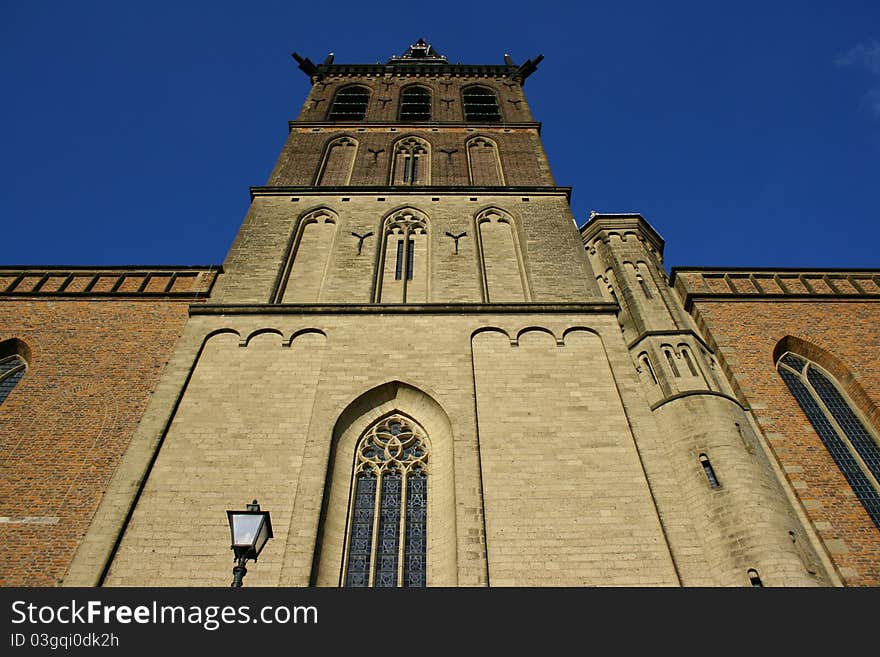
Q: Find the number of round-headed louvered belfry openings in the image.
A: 3